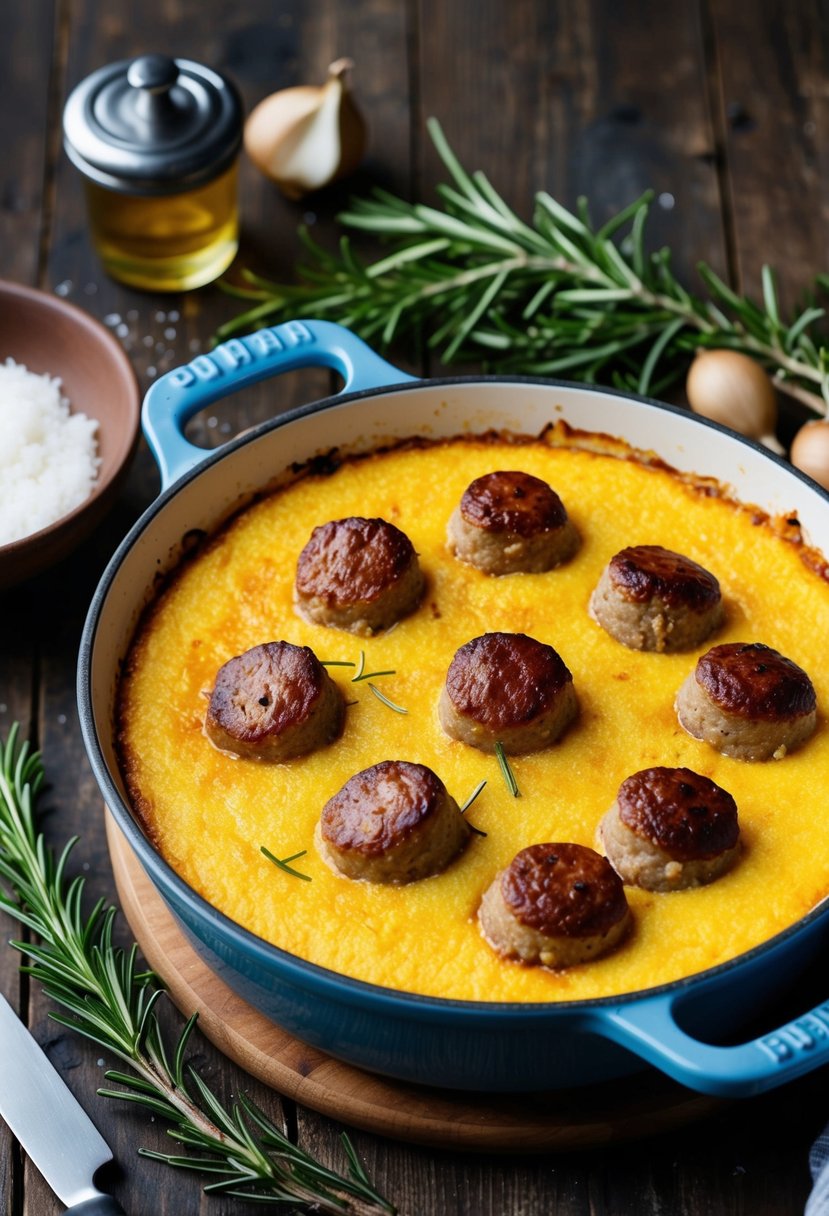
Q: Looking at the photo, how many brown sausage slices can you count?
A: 9